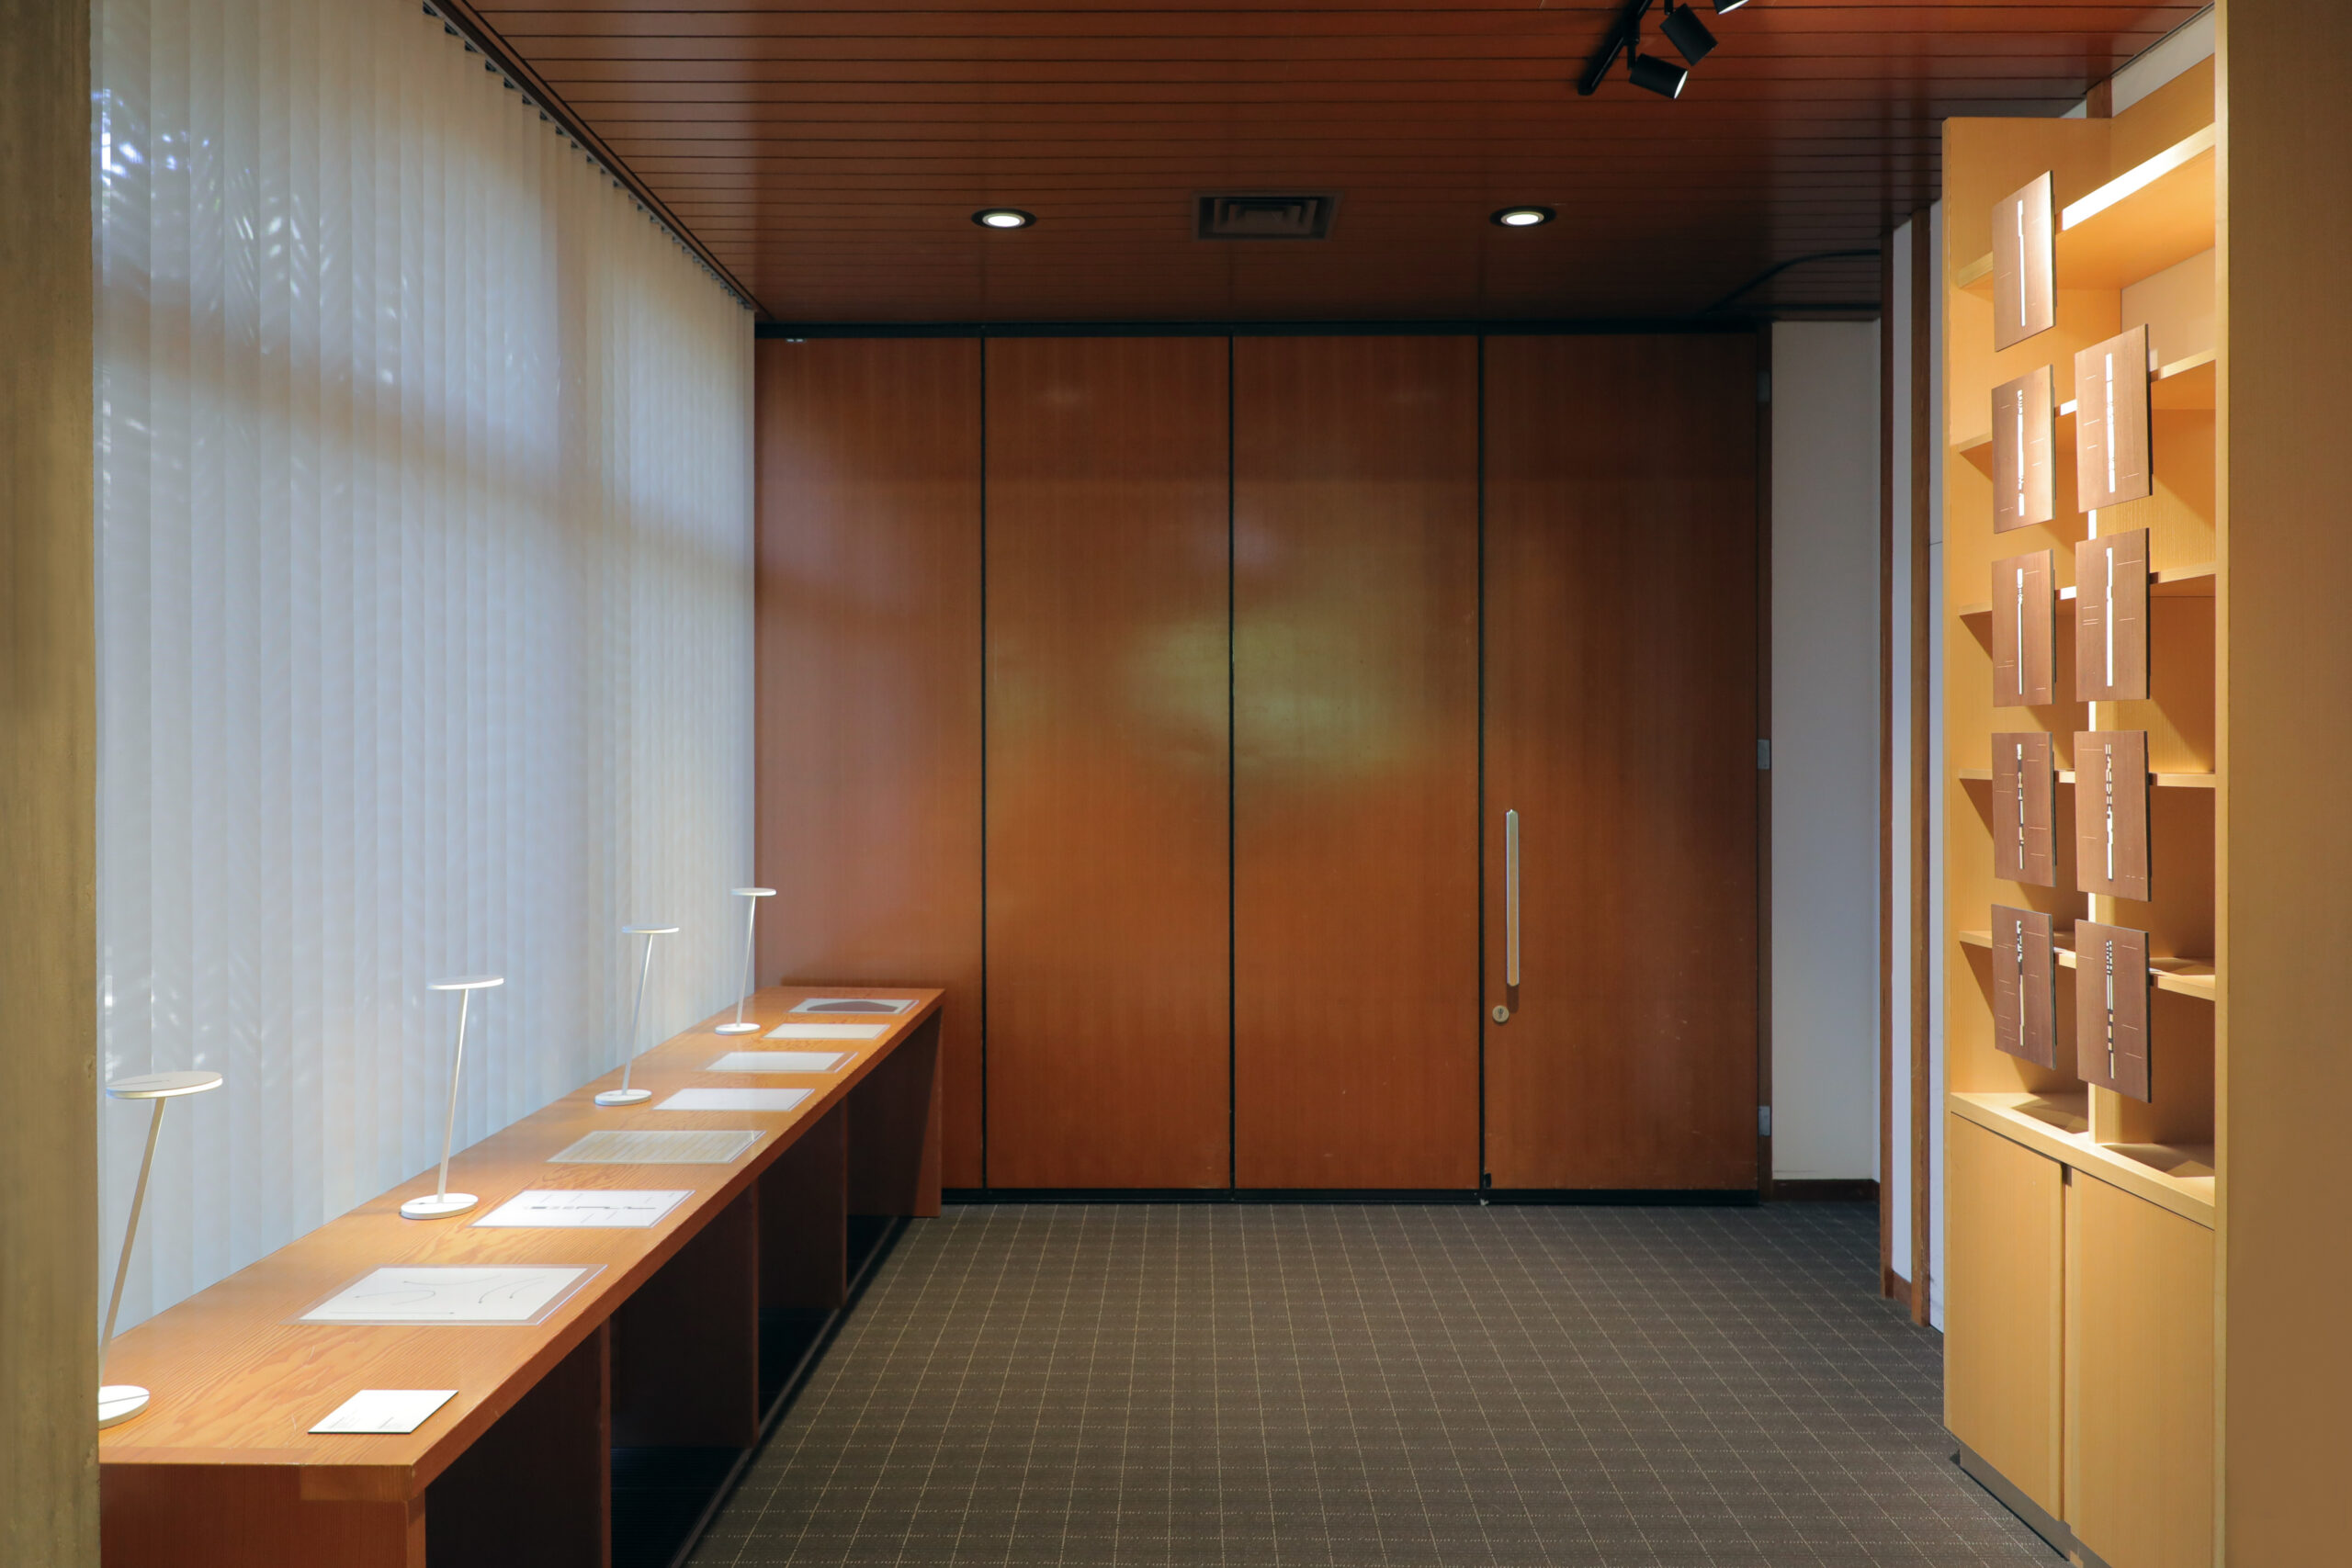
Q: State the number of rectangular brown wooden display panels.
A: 9